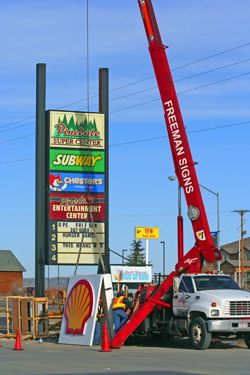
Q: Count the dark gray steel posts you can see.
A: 2